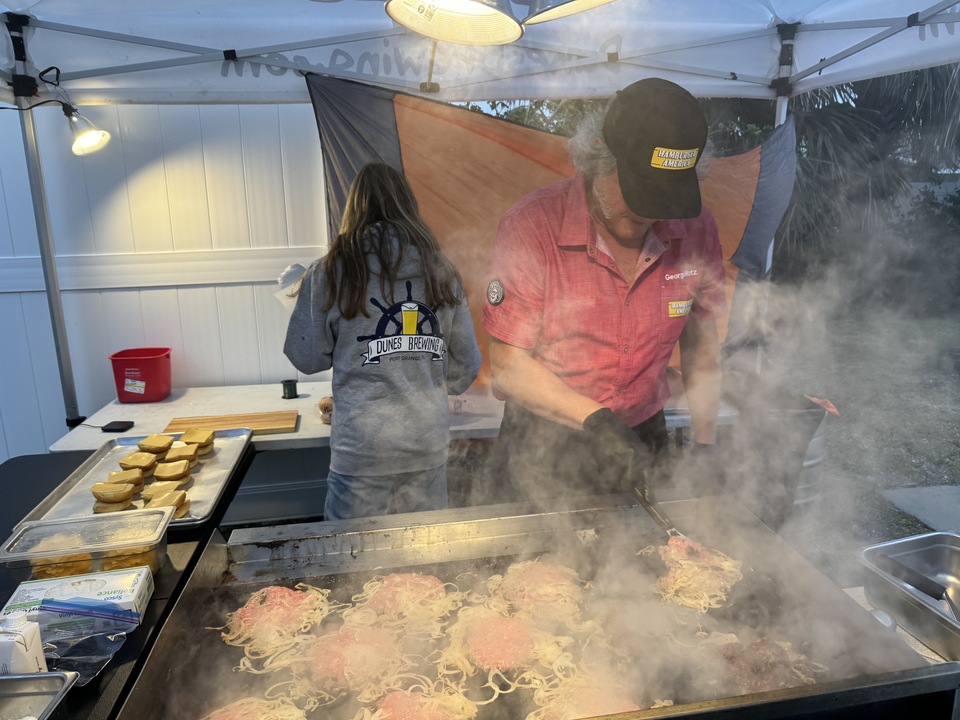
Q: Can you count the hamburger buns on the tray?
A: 9